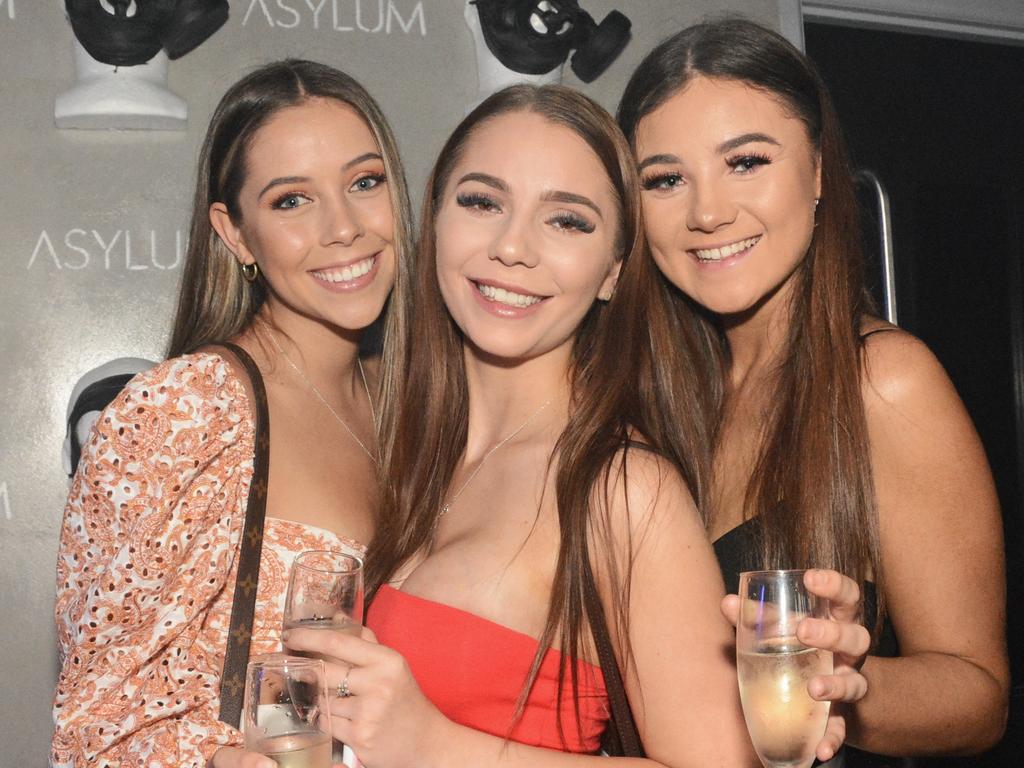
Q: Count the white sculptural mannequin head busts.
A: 3